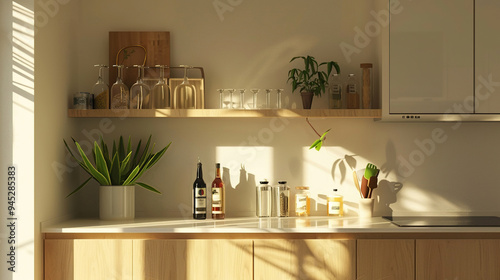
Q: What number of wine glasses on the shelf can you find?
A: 5